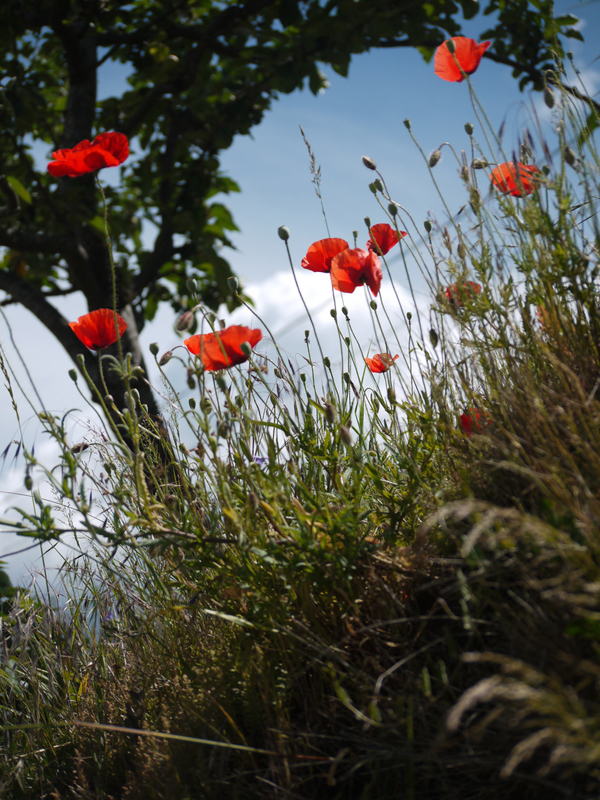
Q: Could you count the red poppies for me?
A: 11